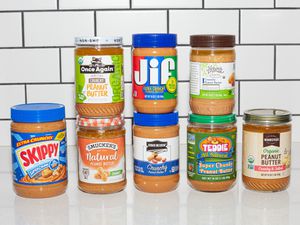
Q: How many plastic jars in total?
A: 4